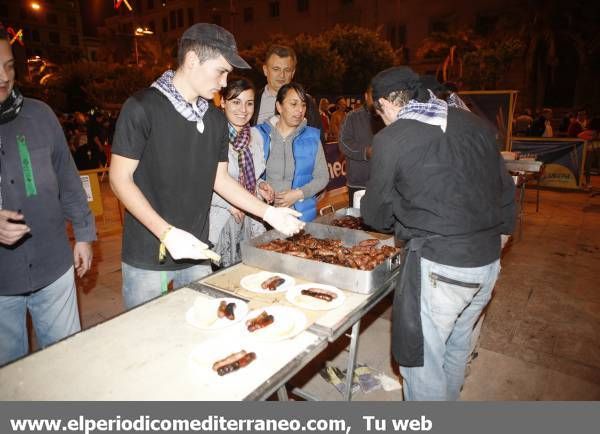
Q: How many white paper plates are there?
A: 5